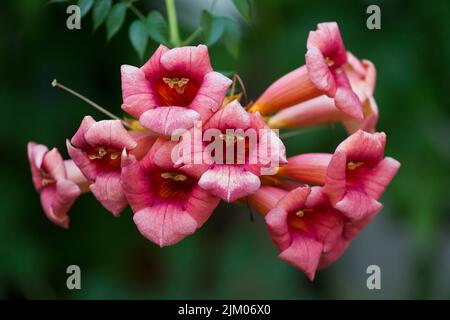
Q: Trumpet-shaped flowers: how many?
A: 9